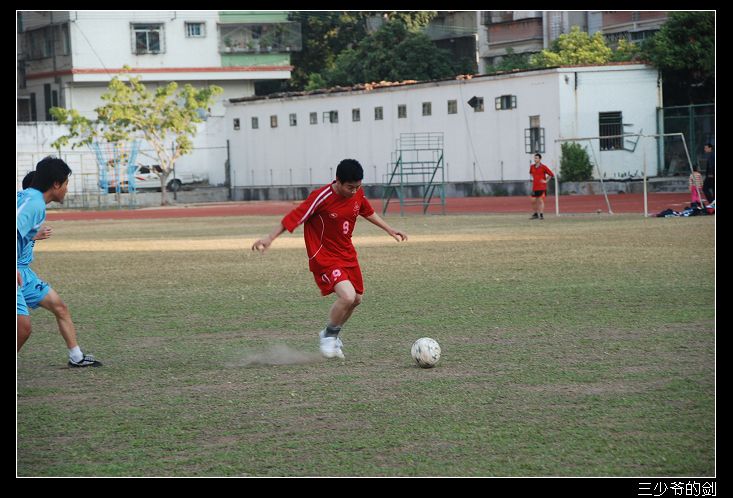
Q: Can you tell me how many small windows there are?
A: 13